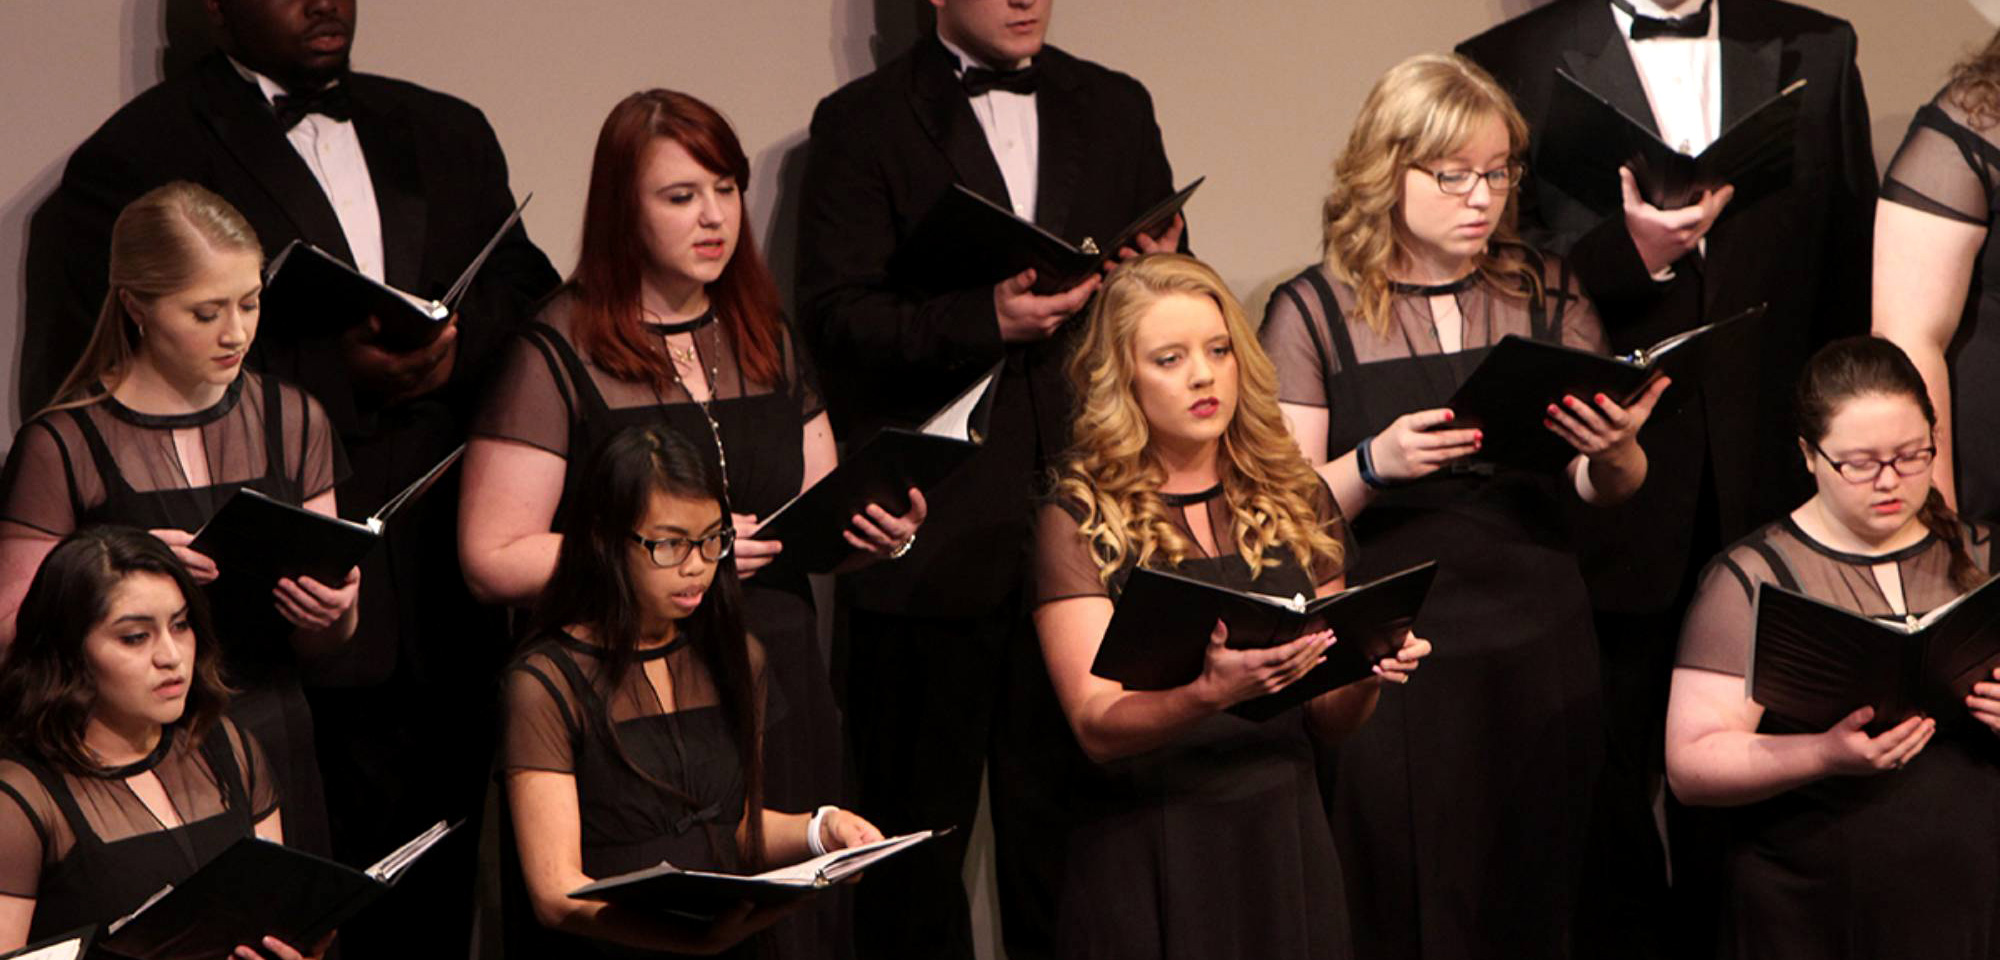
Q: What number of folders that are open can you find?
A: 11